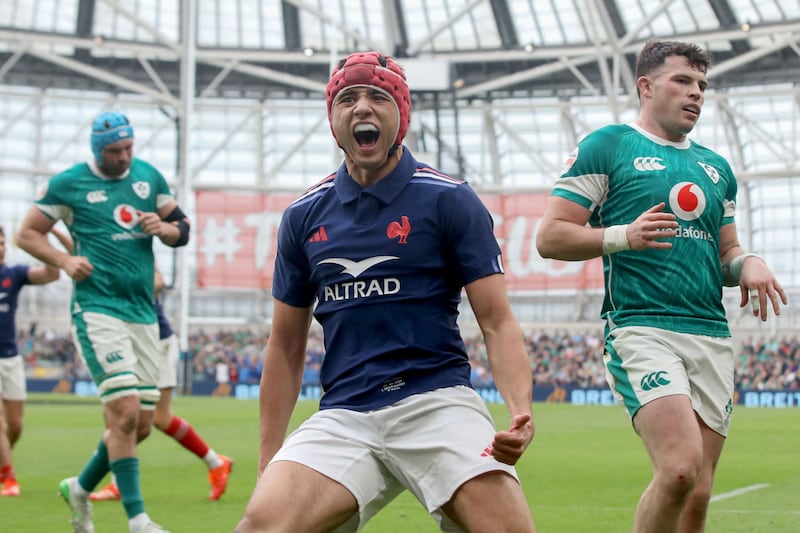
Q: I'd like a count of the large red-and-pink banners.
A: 1